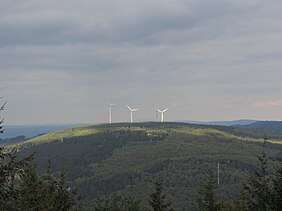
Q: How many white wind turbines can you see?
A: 3